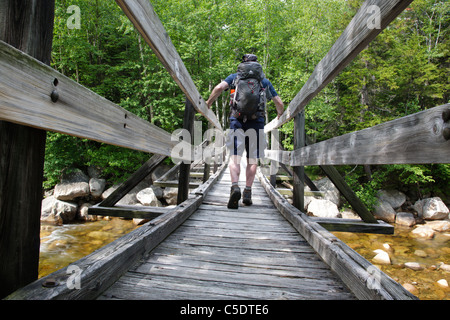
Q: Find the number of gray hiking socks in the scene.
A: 2